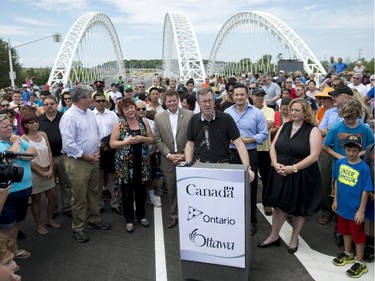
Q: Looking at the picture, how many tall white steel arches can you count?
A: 3